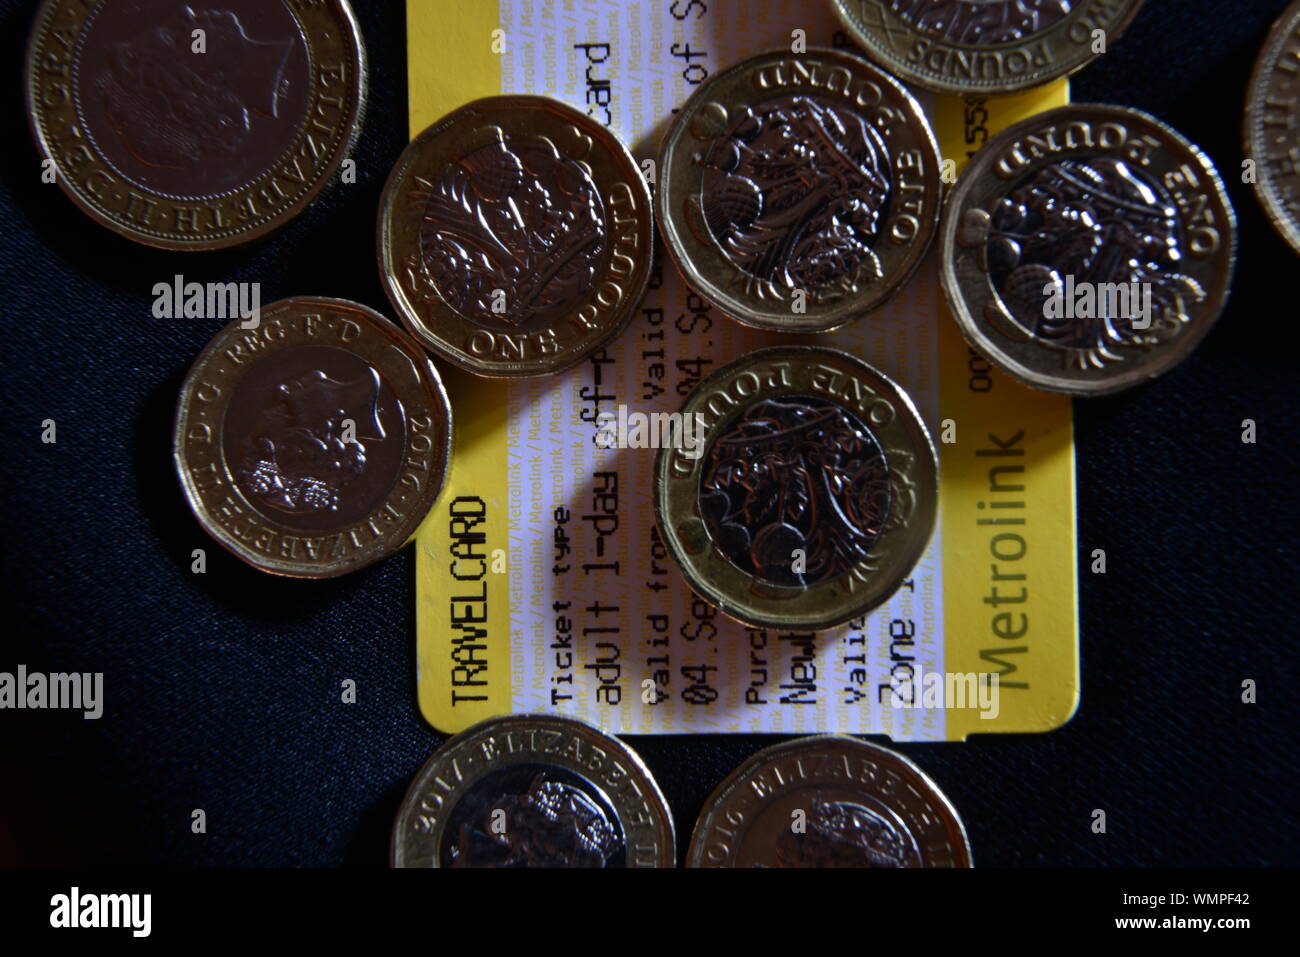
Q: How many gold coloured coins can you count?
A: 10